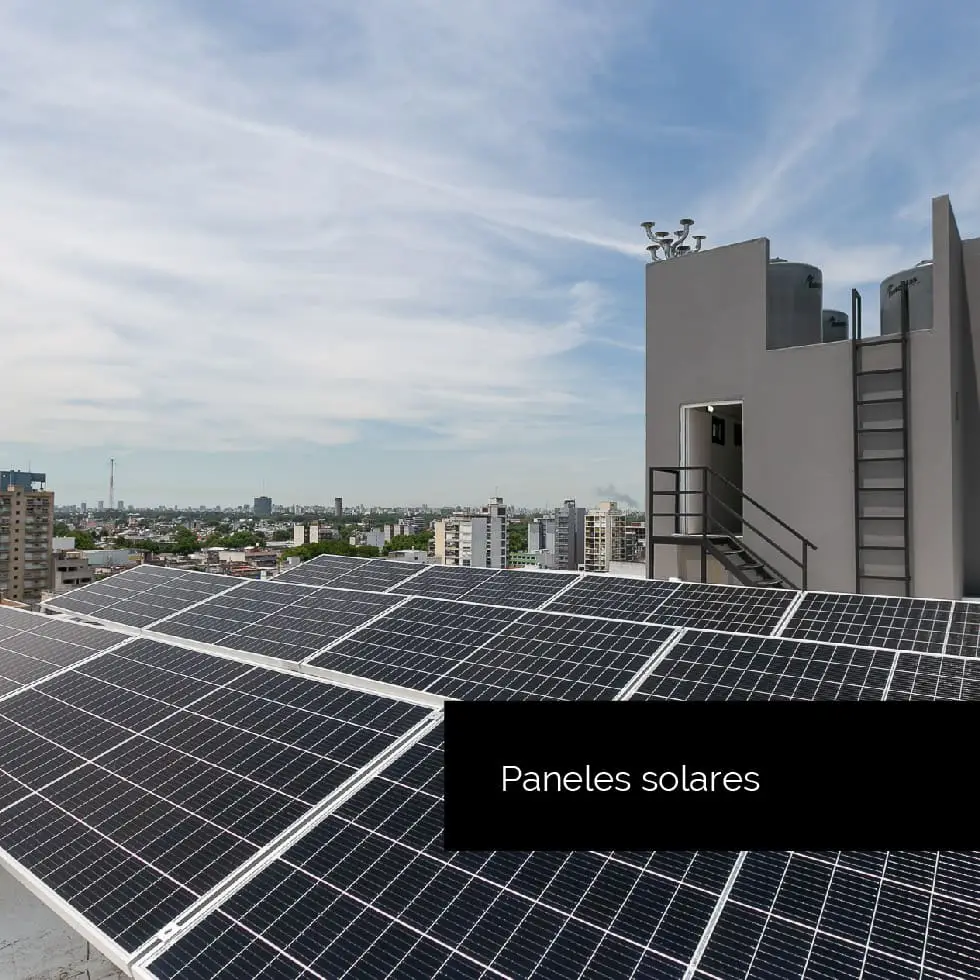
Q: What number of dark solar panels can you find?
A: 11